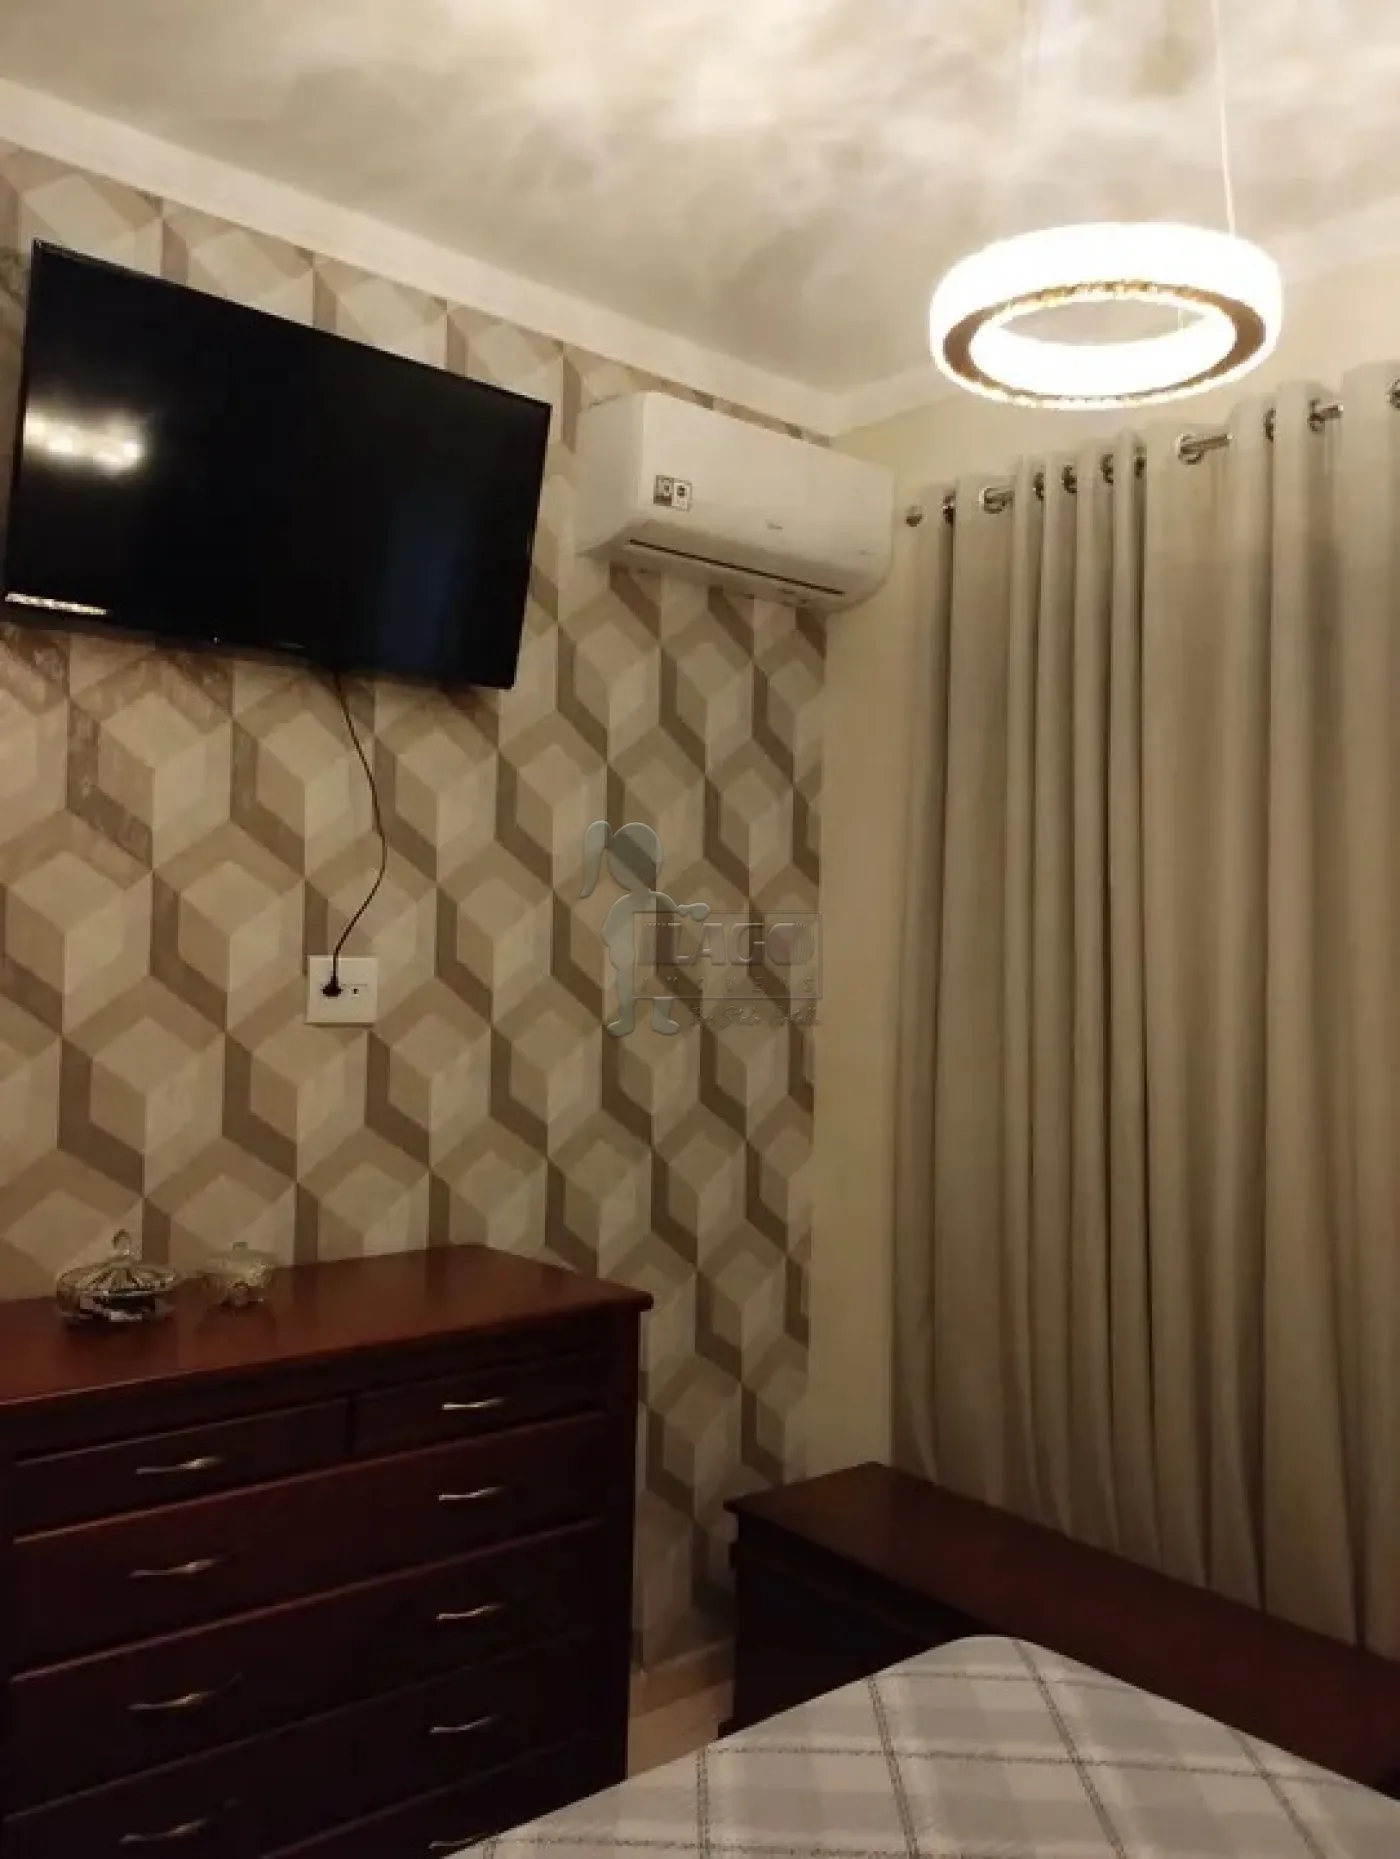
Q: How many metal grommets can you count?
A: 11